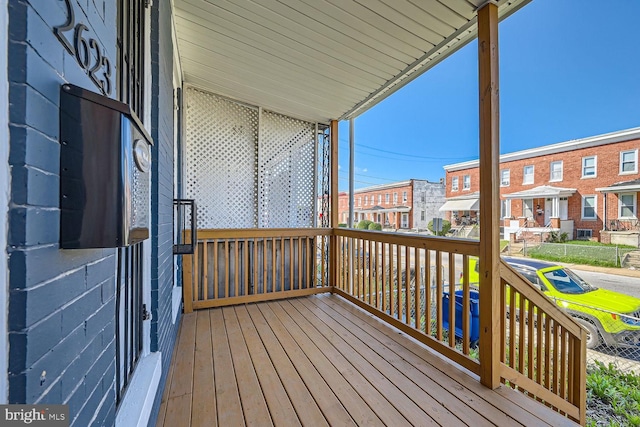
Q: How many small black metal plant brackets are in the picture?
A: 1